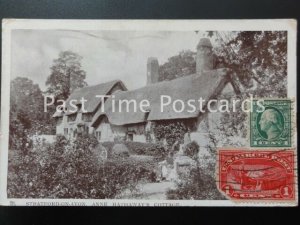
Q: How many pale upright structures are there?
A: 2